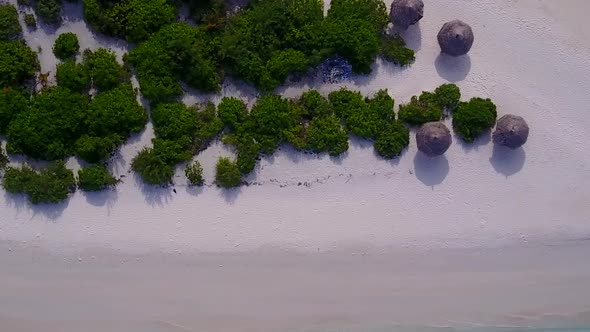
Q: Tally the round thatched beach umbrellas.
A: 4